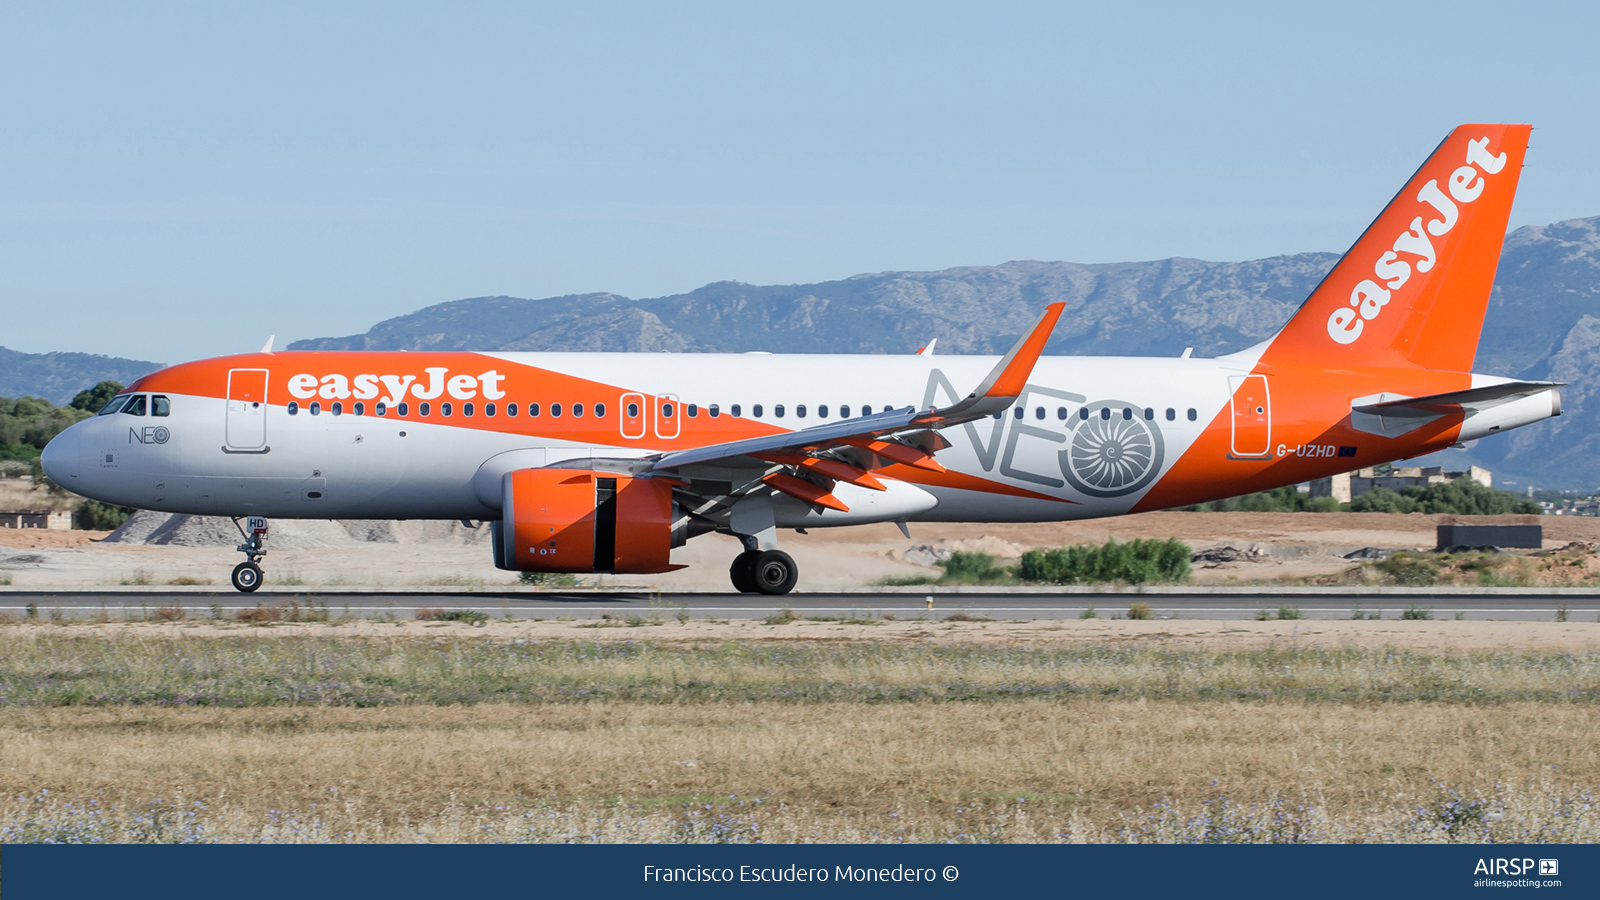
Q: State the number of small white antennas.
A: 3